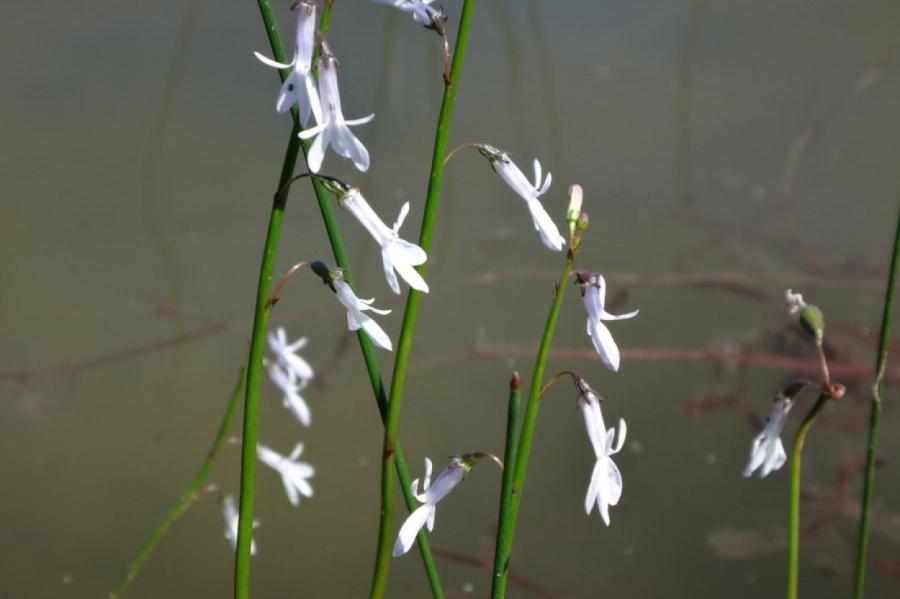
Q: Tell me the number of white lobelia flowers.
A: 14